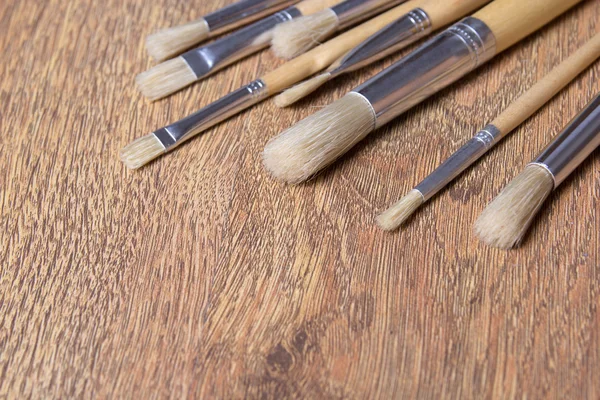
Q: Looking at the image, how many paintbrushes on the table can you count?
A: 8